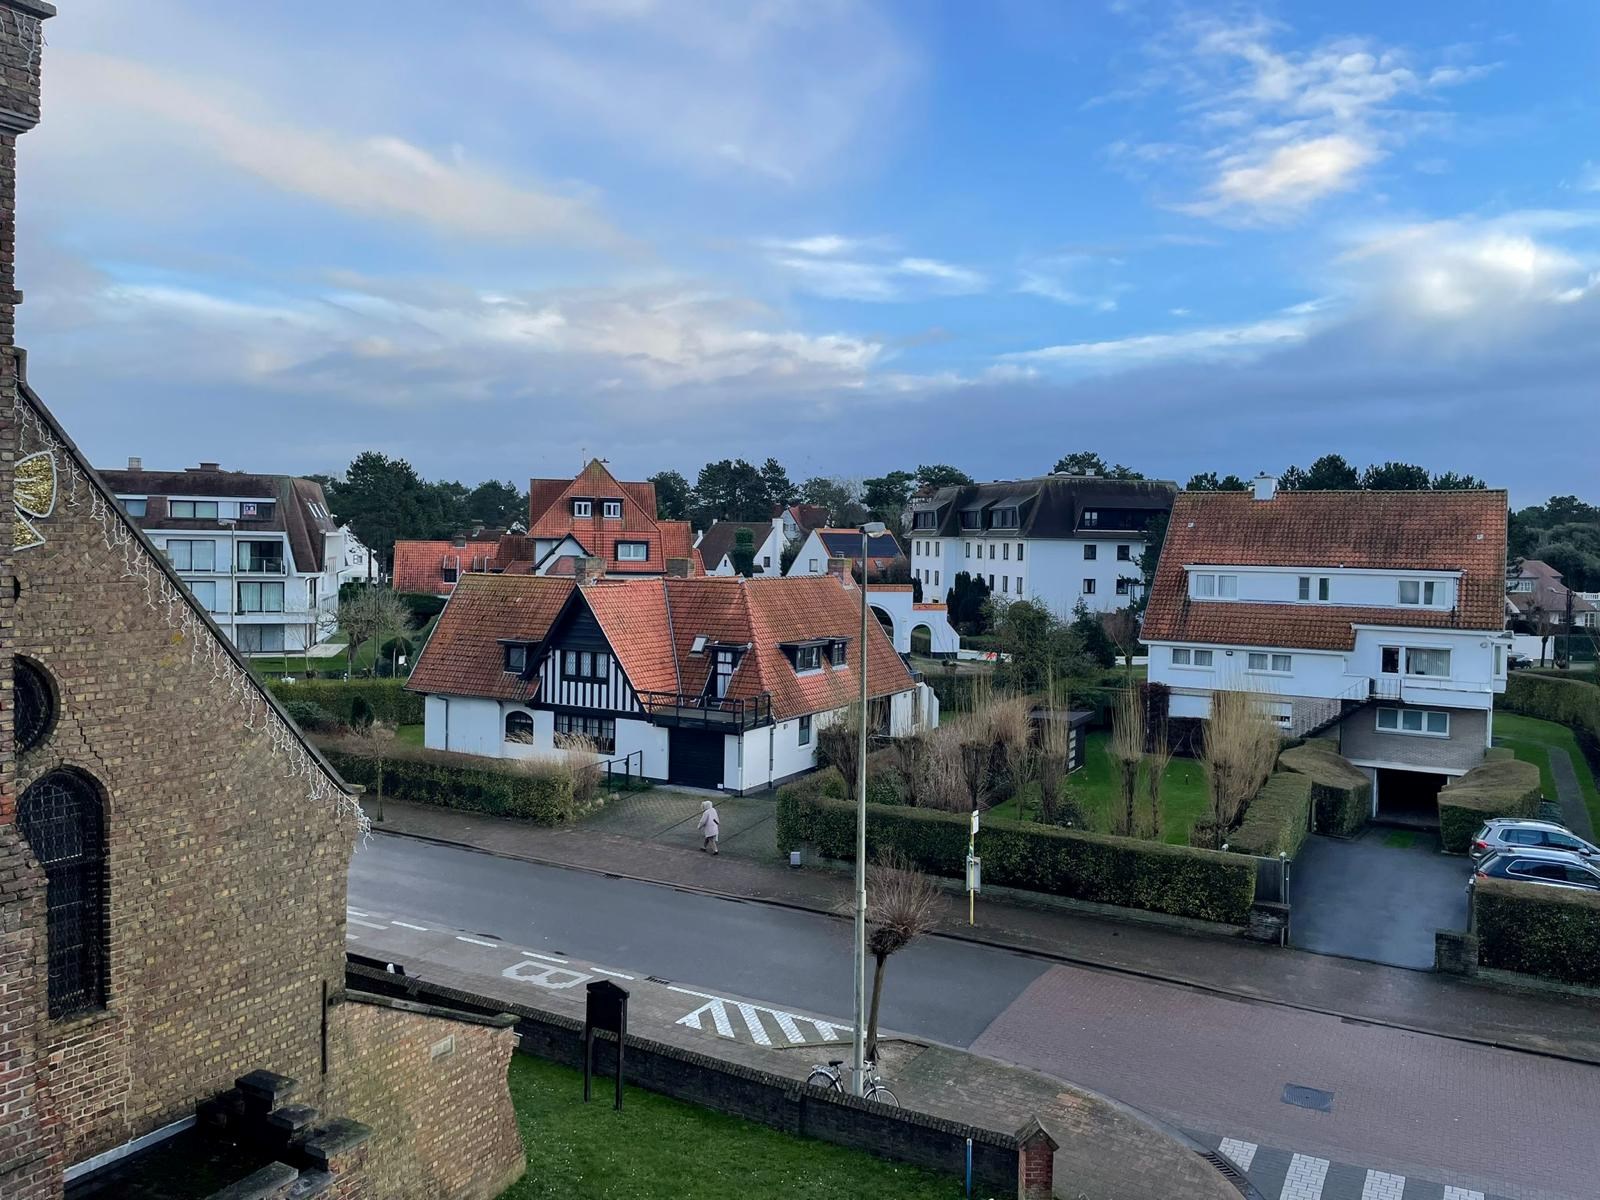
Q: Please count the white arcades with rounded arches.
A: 2